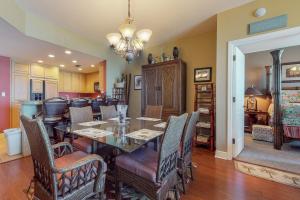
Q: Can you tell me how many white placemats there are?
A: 6